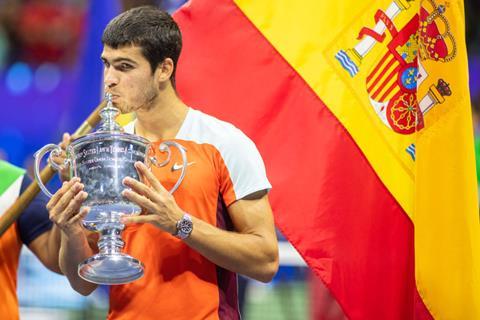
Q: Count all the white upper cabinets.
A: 0